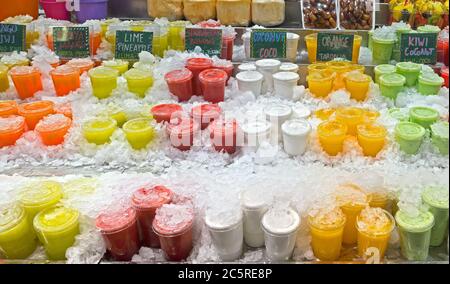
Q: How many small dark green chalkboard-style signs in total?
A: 7